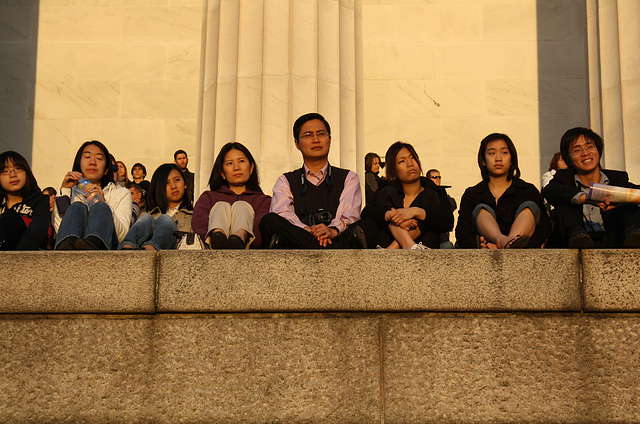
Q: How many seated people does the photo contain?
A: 8